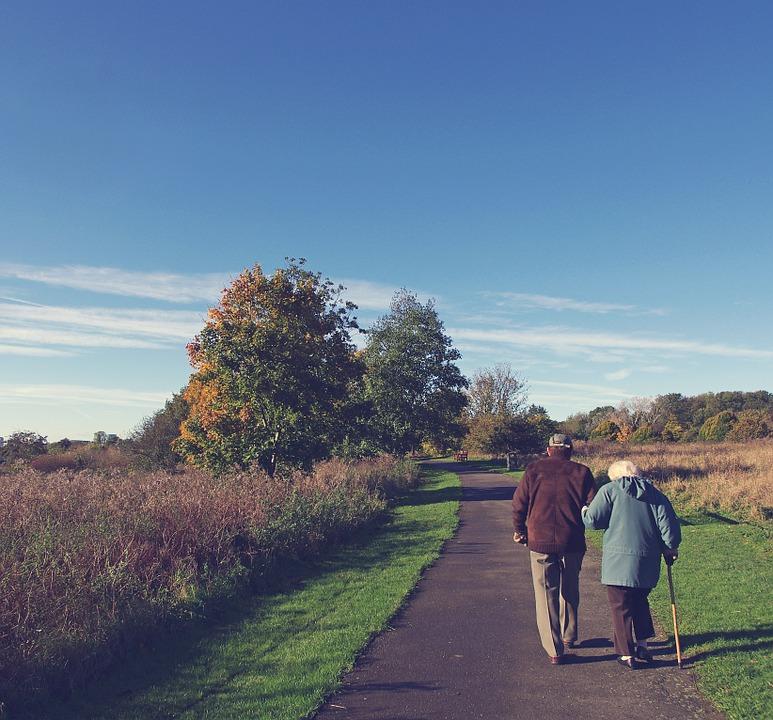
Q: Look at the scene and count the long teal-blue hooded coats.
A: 1